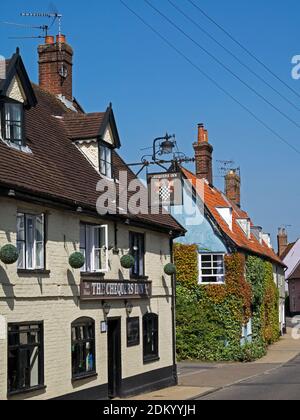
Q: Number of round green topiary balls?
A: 4